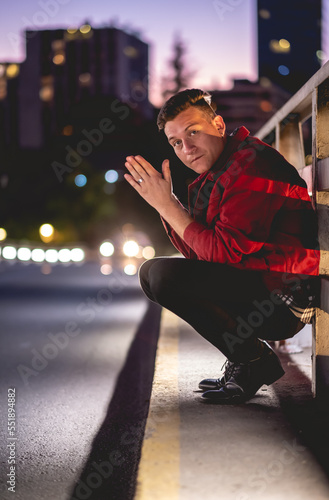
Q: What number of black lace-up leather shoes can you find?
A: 2